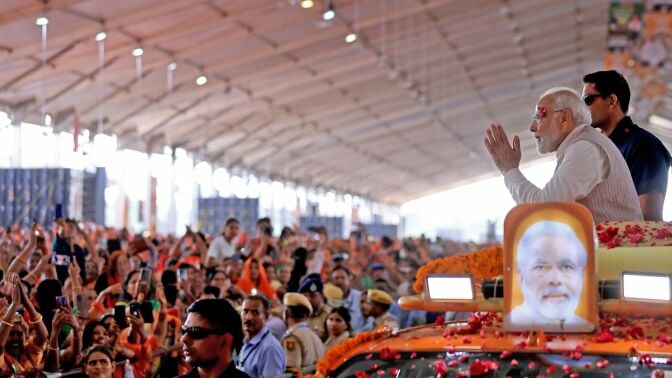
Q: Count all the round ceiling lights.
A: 8